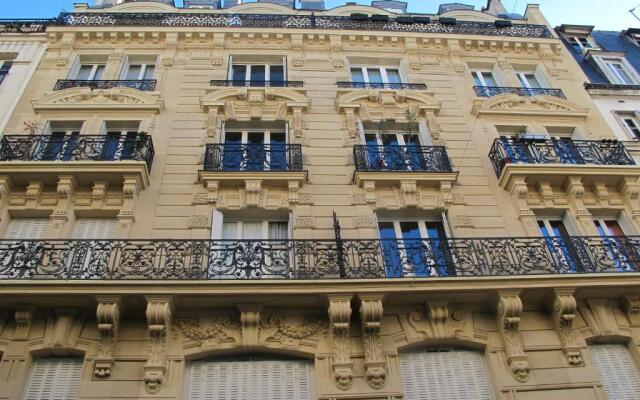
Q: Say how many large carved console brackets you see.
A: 6